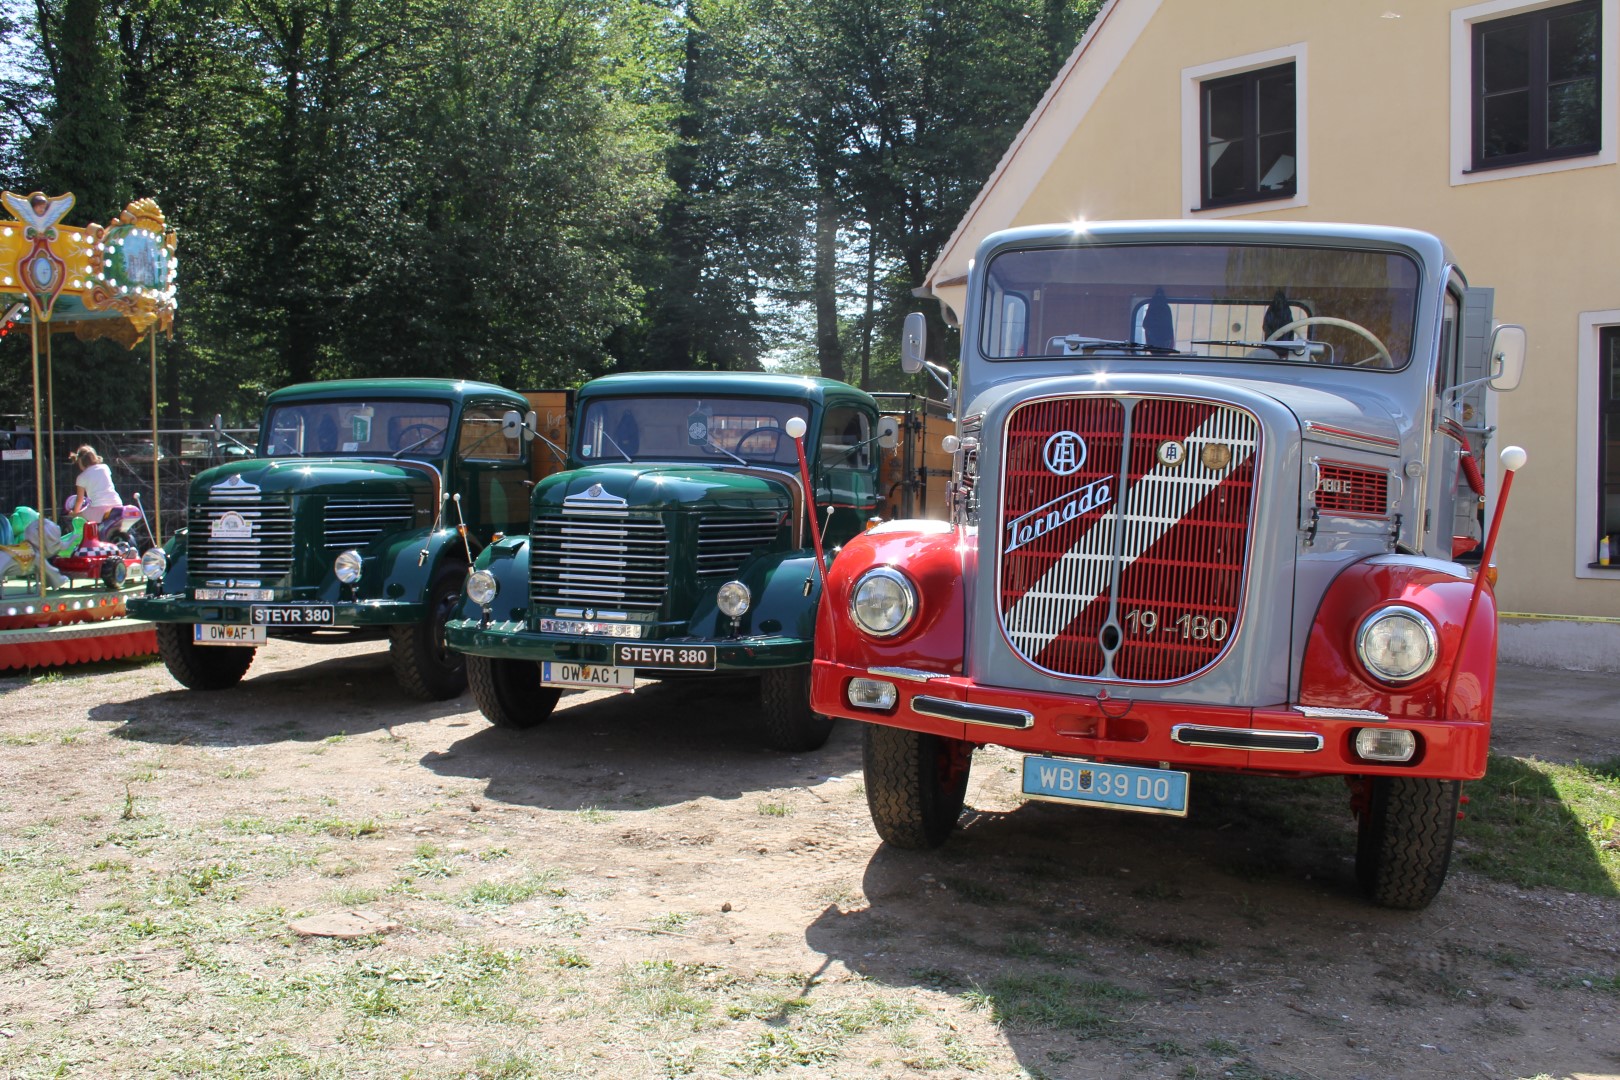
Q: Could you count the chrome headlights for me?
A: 6